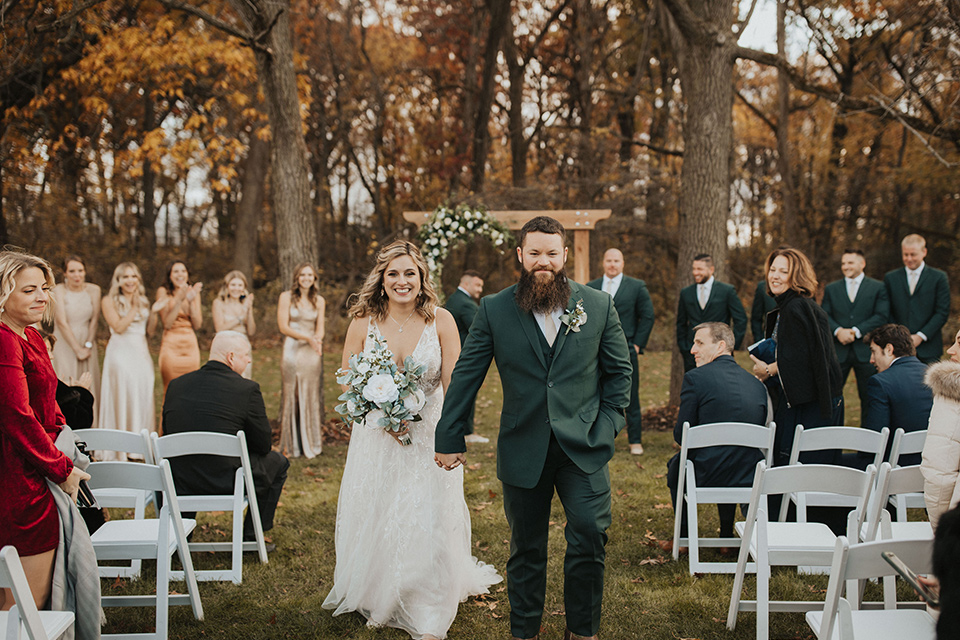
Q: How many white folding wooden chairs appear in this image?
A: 10